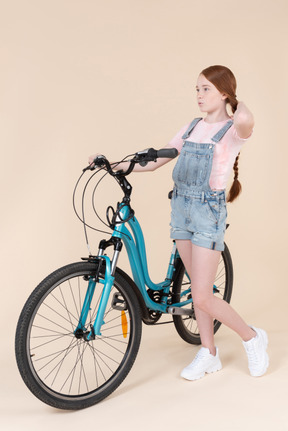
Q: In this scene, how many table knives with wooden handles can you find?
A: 0